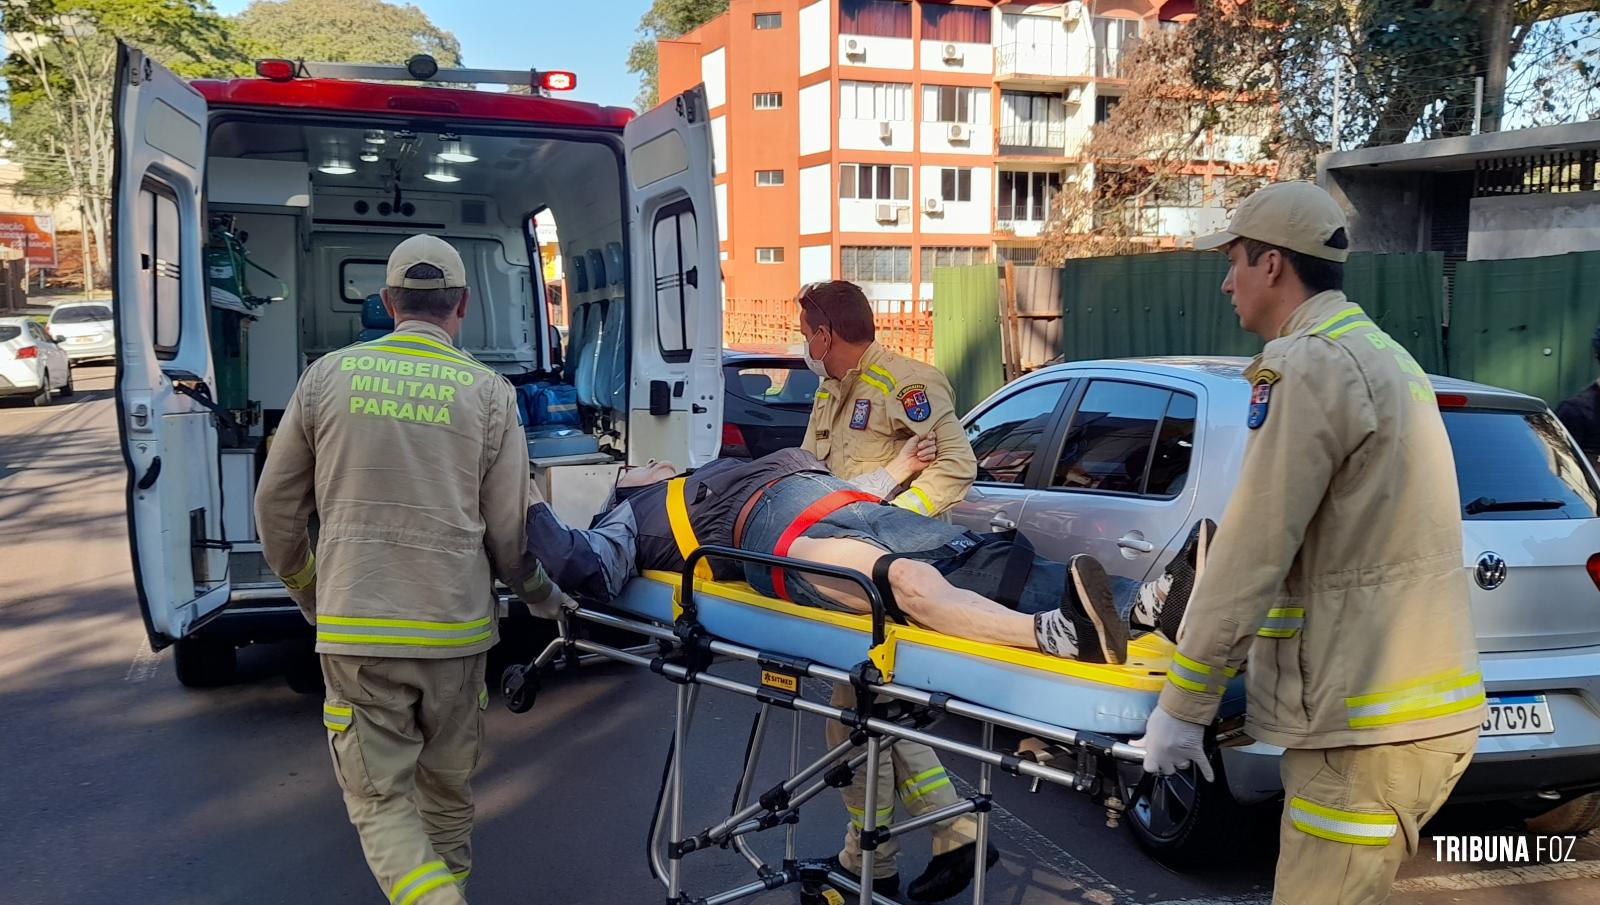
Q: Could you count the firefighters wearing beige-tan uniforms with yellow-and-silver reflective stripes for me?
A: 3